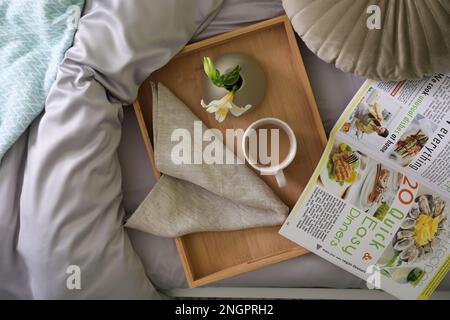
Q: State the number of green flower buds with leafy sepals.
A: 1